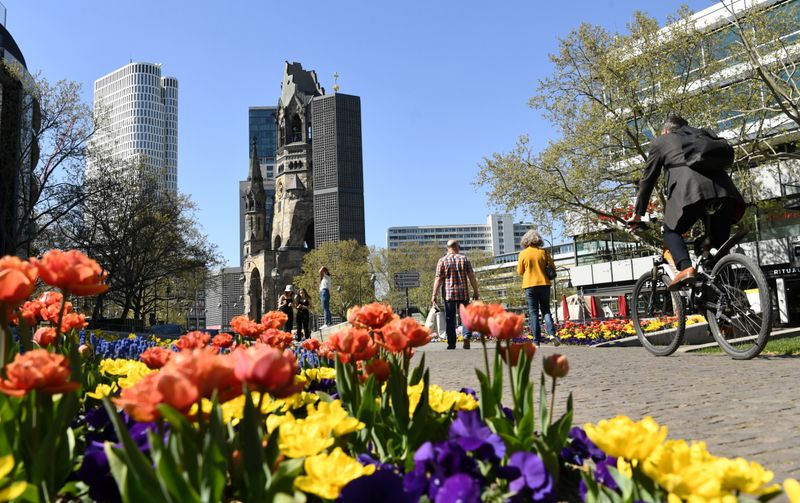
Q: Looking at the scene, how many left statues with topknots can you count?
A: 0